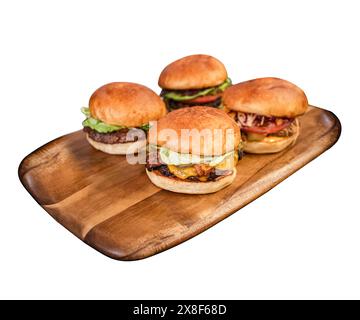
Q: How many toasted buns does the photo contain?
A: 4